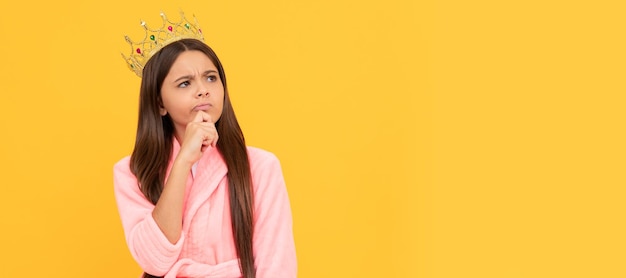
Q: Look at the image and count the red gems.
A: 3